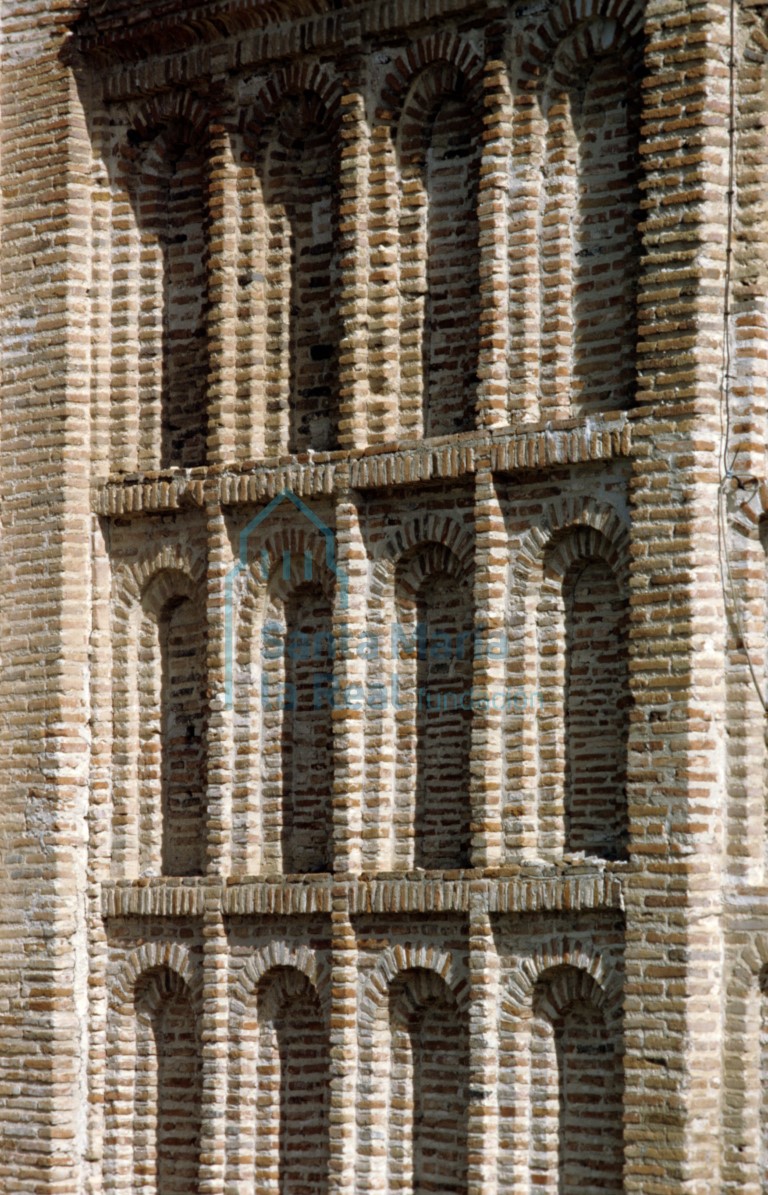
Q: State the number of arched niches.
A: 12